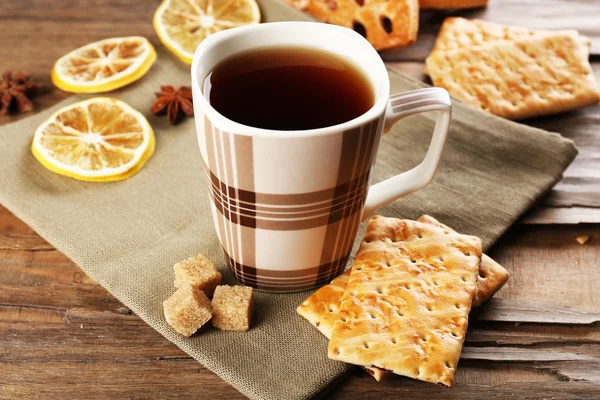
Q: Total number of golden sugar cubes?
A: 3